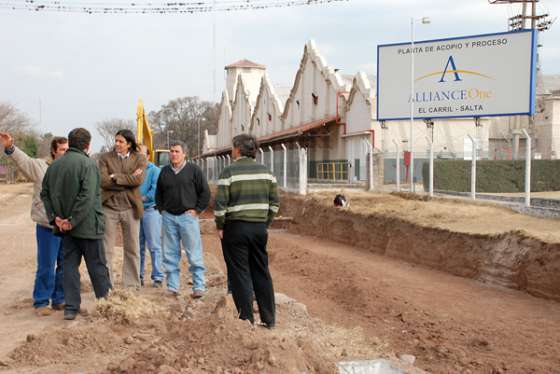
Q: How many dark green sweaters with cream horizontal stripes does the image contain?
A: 1